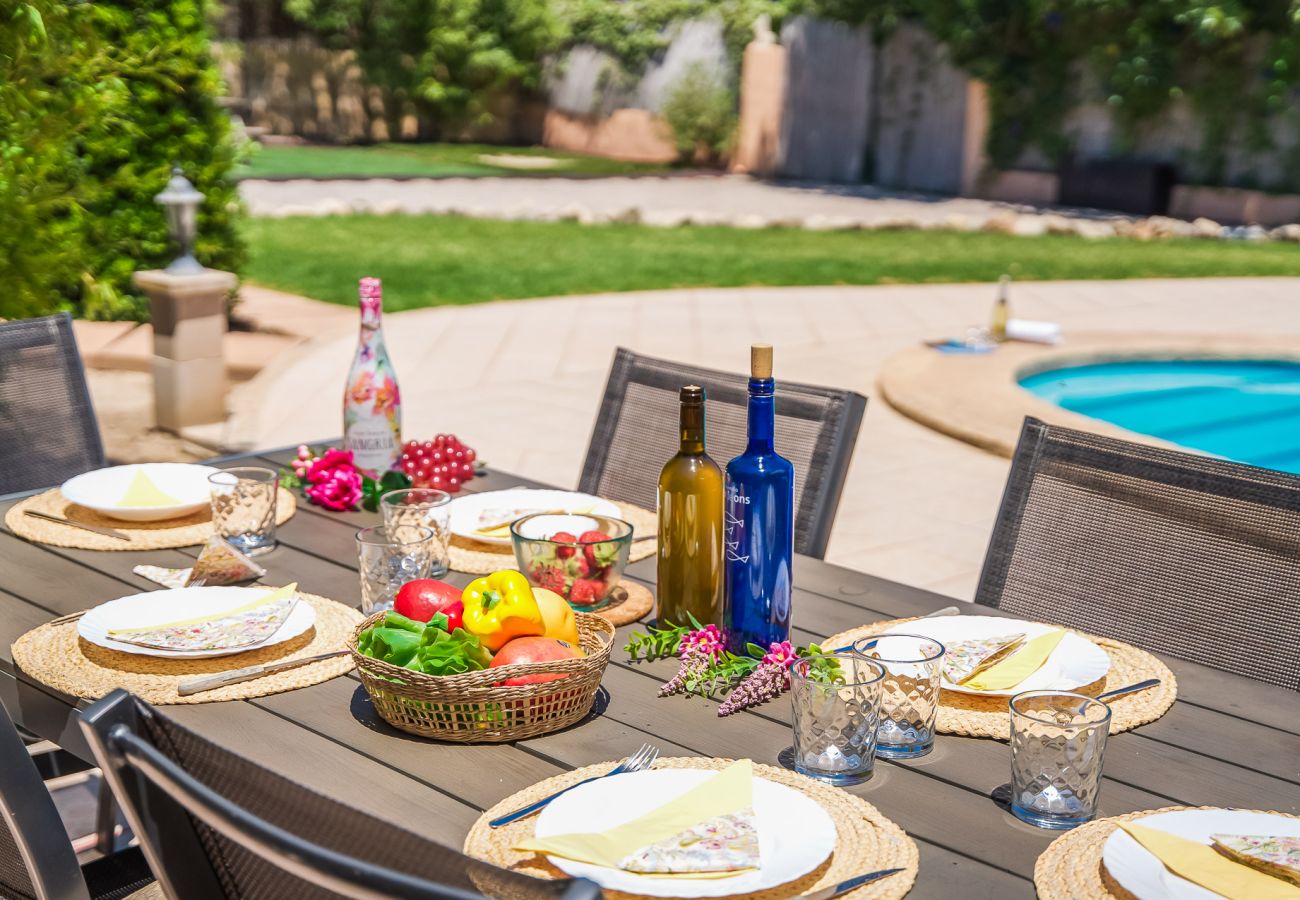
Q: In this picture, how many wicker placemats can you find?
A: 6